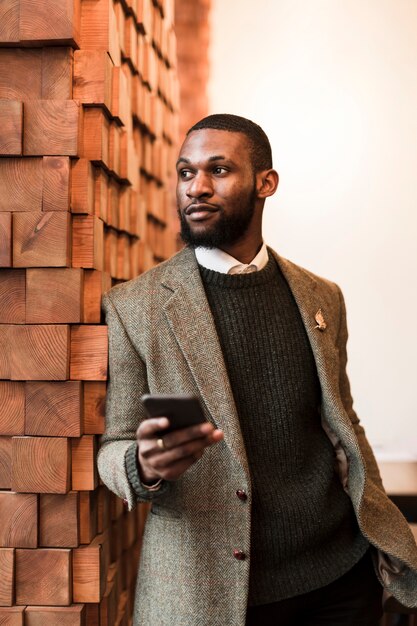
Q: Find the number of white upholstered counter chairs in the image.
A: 0